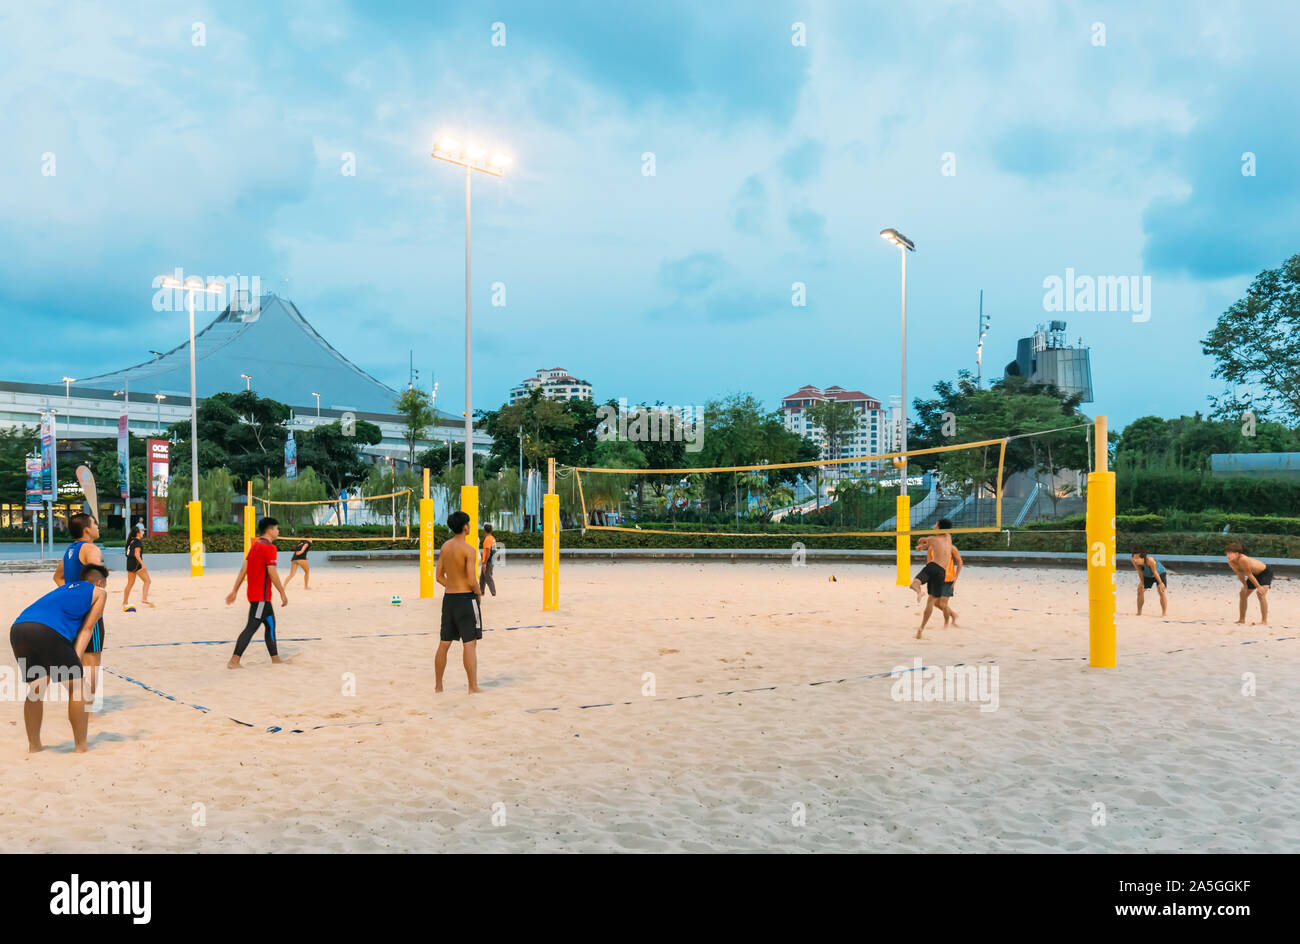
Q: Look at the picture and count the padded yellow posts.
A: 7